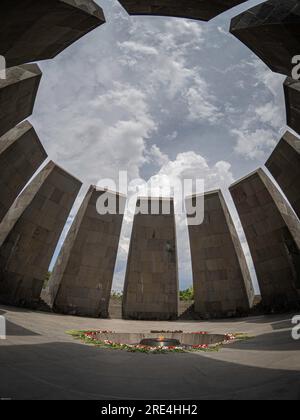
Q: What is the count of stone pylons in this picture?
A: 12